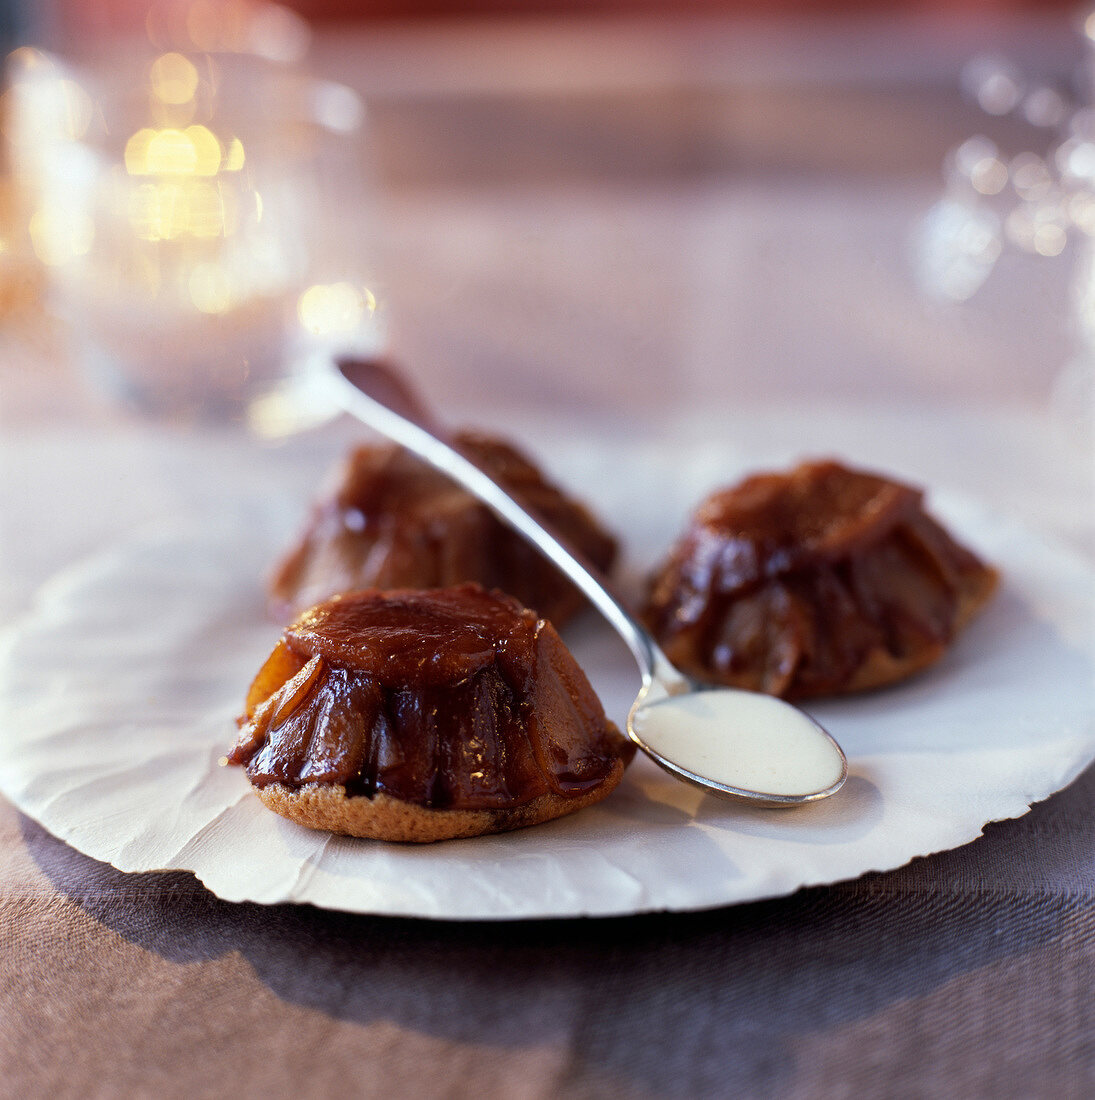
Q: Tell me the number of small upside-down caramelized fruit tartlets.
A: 3